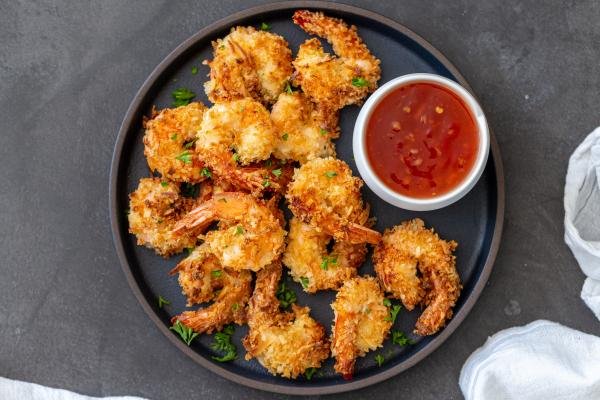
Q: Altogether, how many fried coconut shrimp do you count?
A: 13